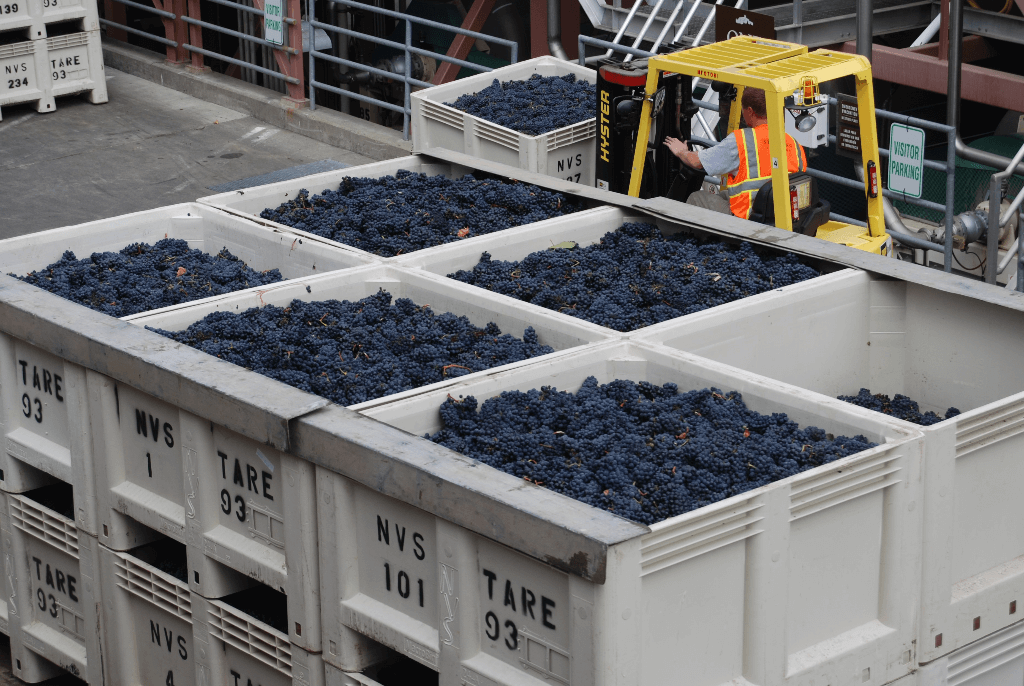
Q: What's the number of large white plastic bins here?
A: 13